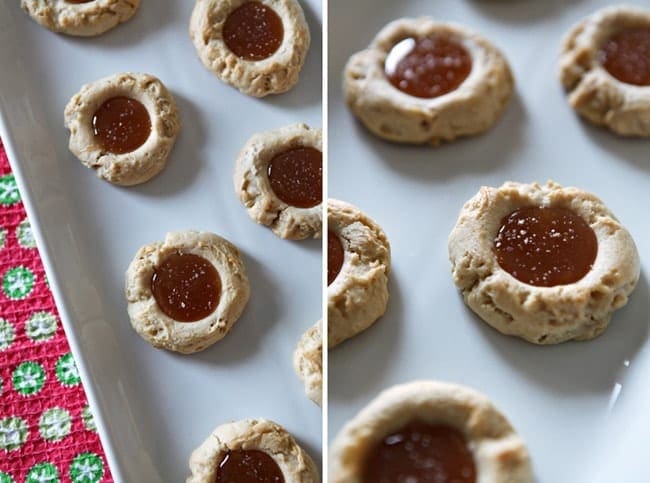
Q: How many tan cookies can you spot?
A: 12